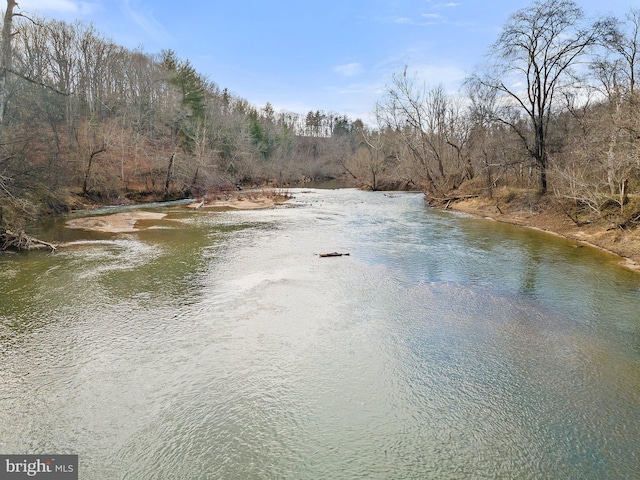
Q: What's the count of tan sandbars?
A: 2